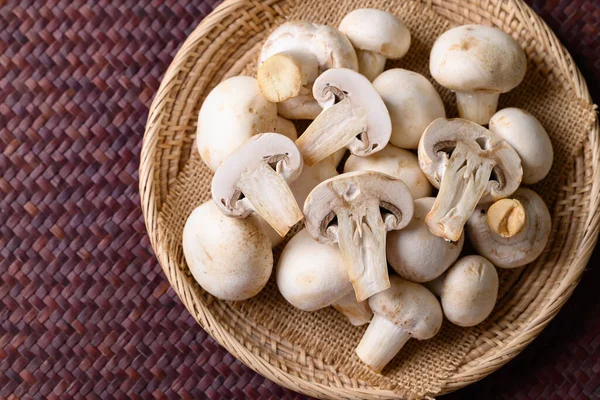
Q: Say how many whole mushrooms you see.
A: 14